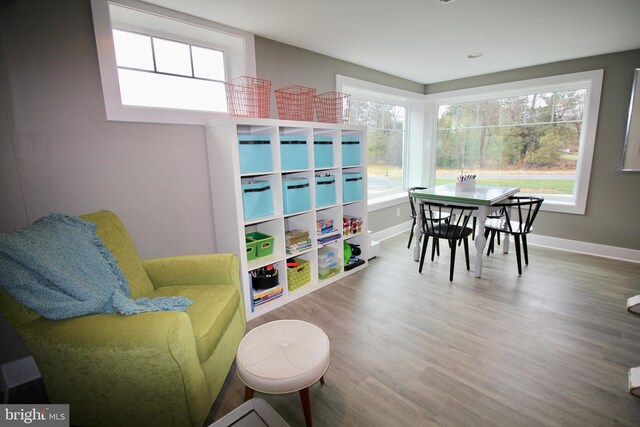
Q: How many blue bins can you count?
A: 8